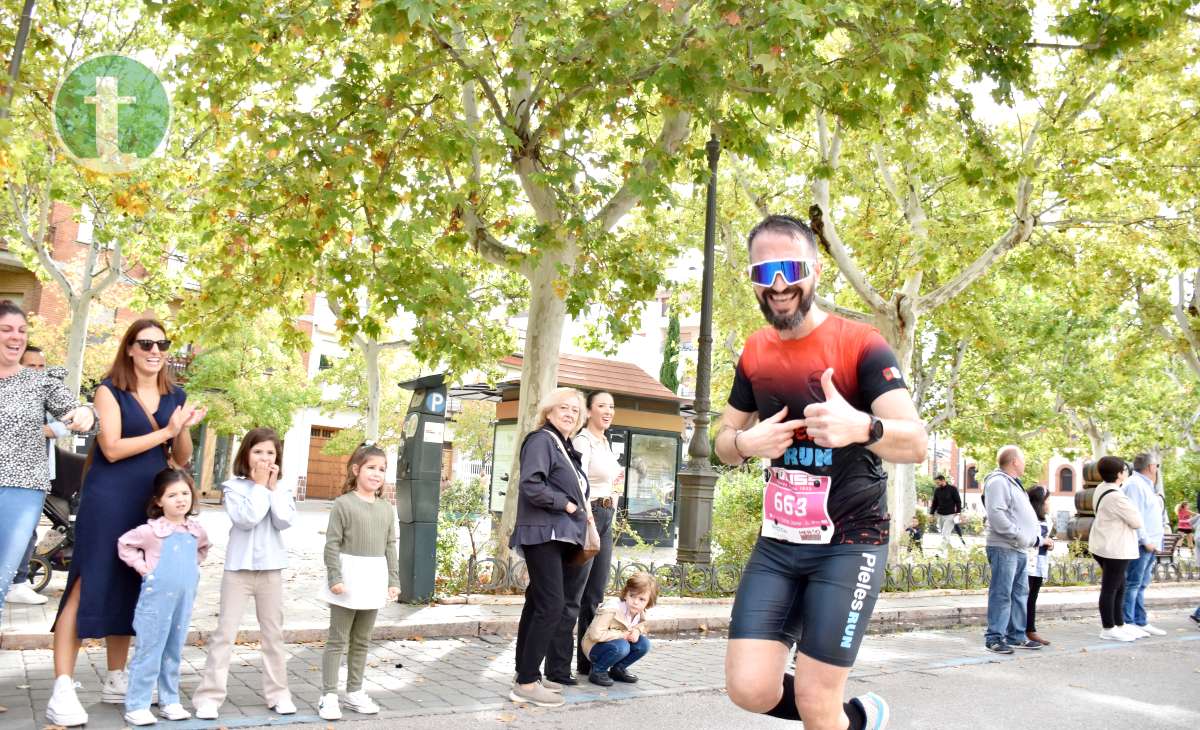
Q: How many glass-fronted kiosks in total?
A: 1